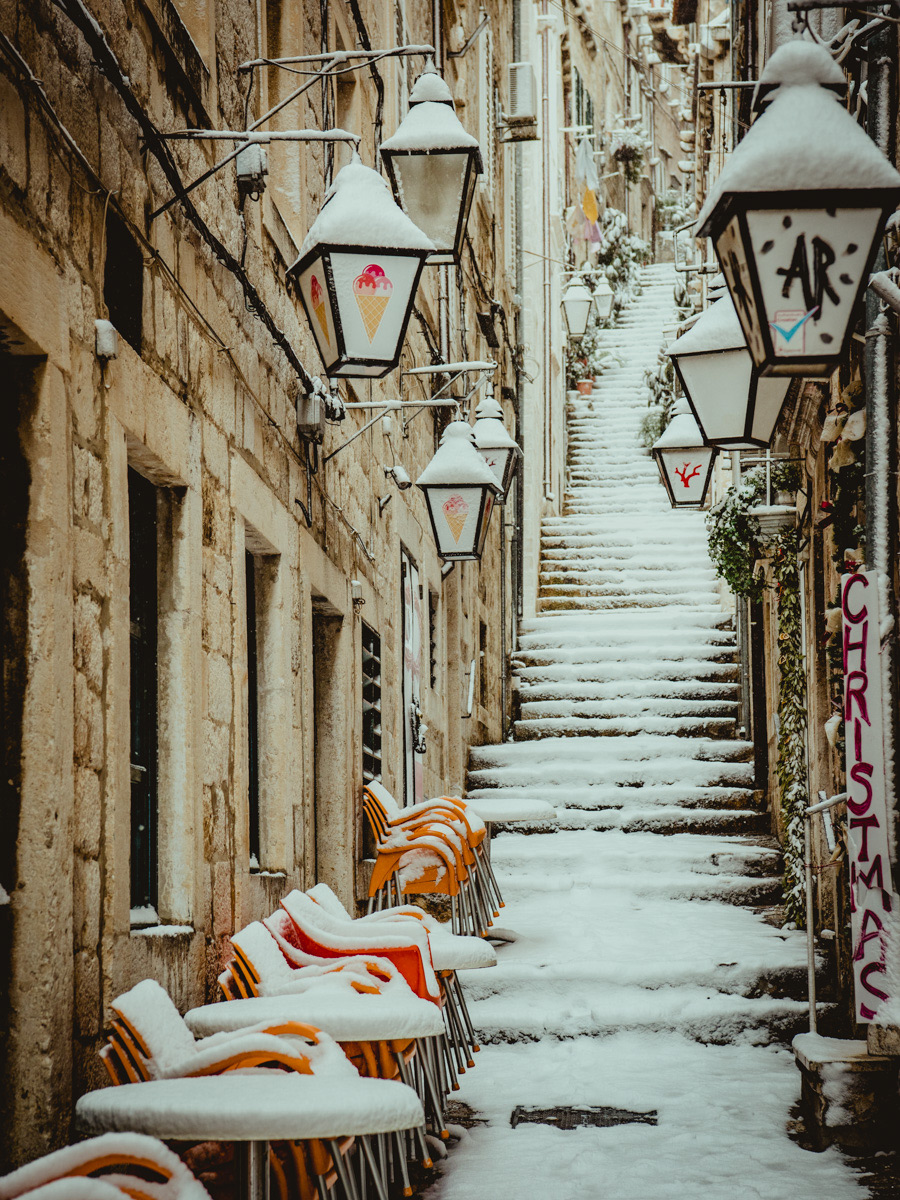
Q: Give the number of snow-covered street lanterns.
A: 9